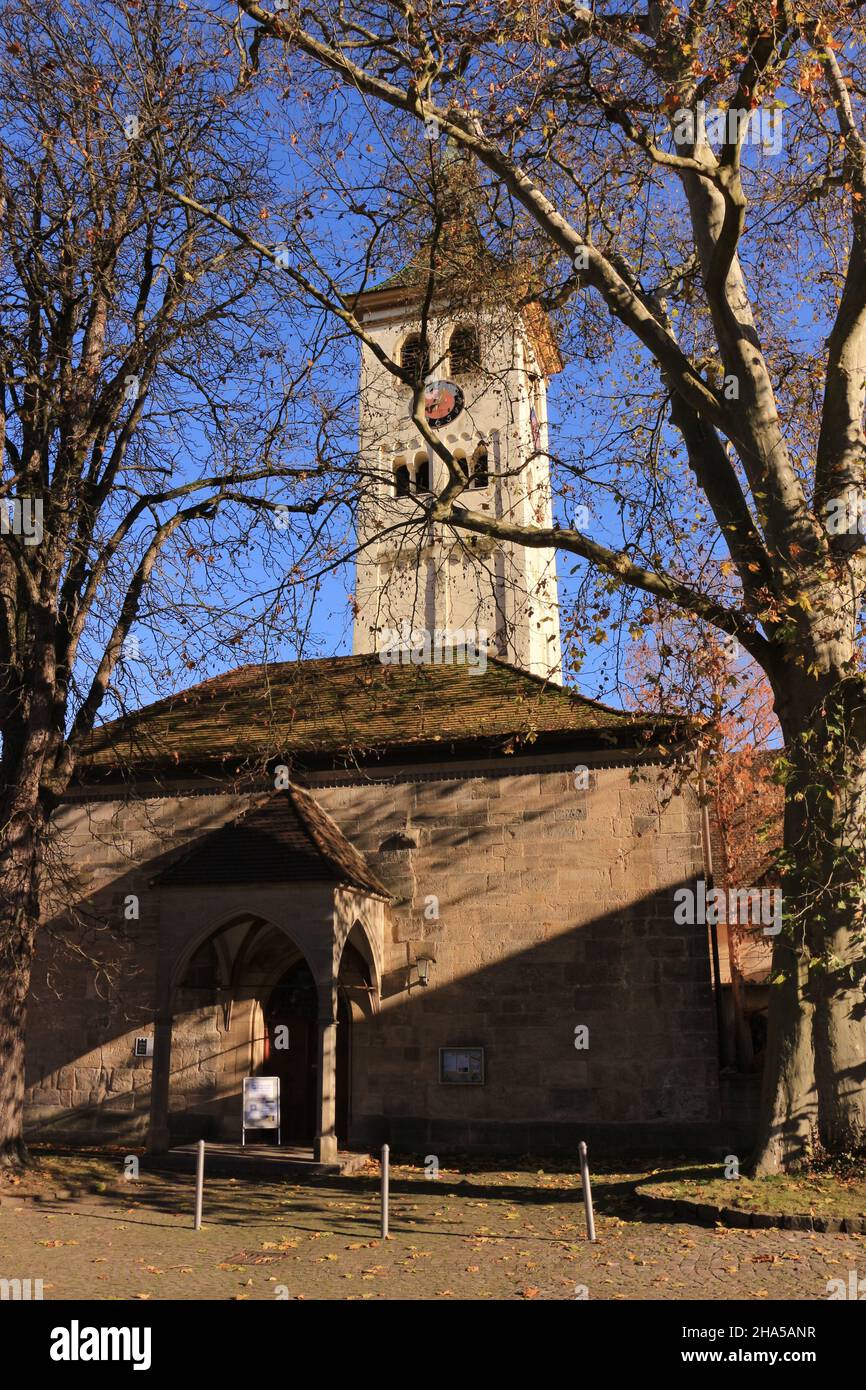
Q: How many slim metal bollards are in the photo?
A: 3